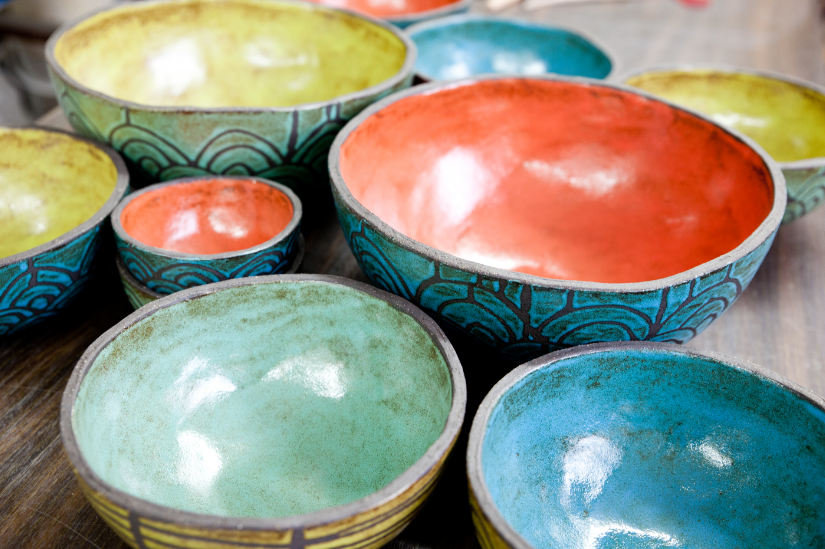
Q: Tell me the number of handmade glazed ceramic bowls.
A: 10